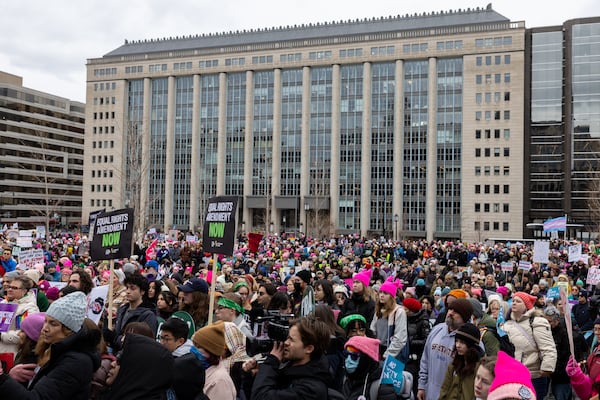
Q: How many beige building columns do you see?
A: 11